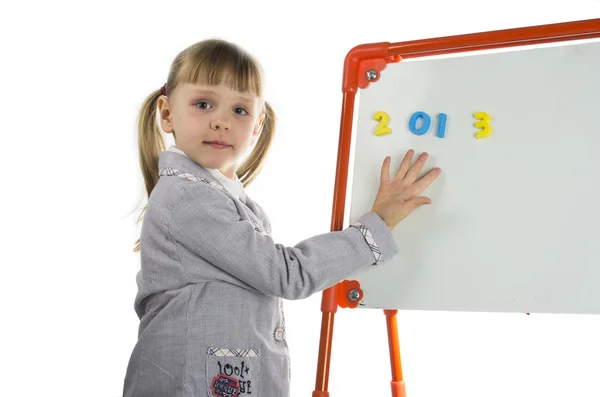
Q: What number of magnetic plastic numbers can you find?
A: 4